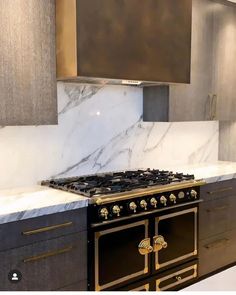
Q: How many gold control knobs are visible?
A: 8